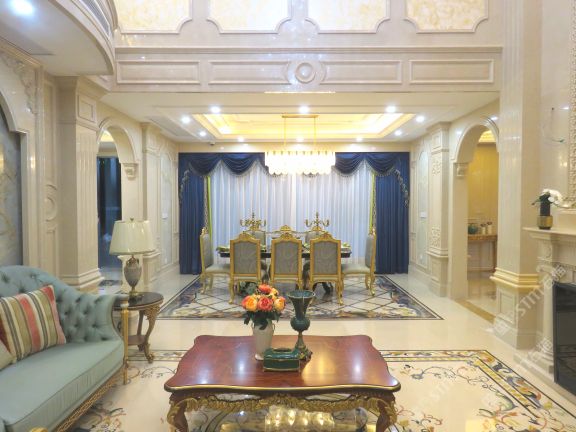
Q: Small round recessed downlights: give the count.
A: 11